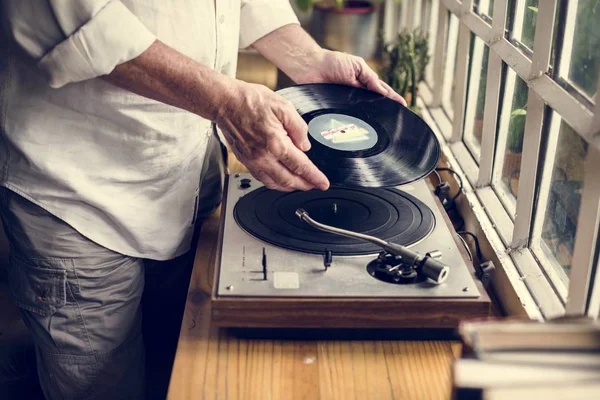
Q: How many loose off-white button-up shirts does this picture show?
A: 1